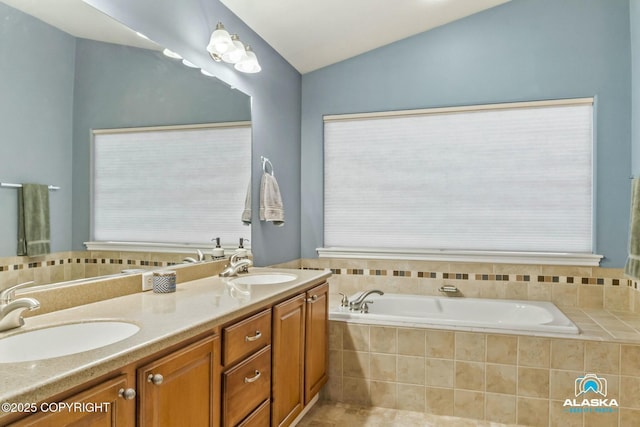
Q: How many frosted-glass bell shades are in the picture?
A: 3